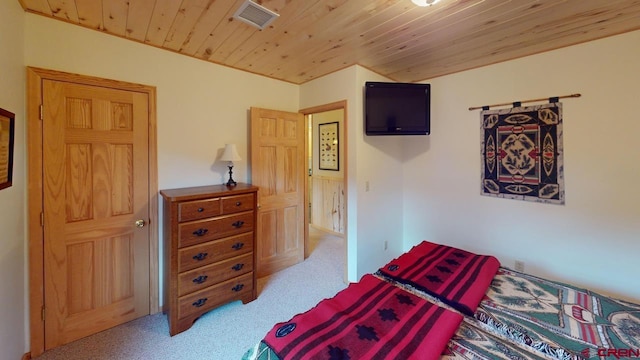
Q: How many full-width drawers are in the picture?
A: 4